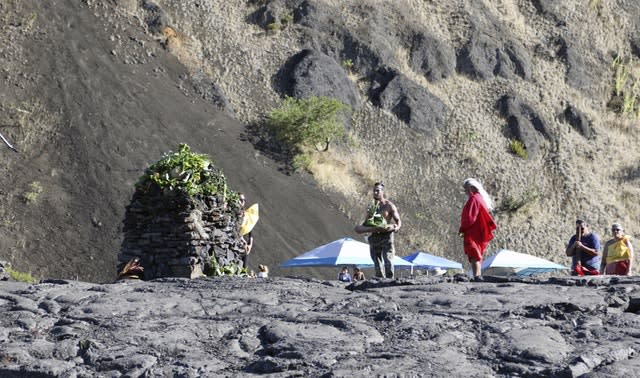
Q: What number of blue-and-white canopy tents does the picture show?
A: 3